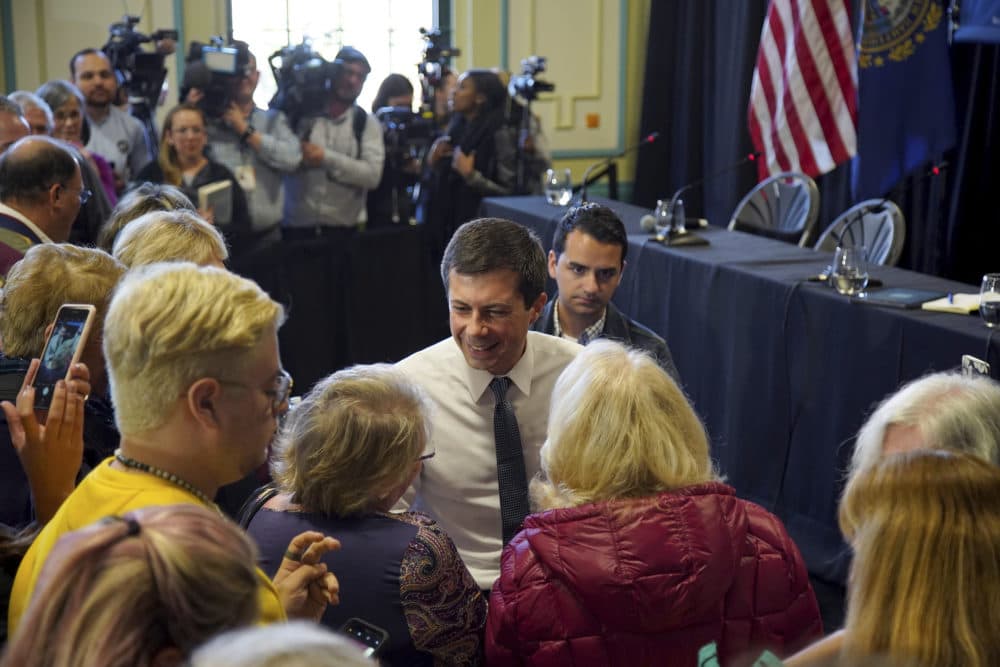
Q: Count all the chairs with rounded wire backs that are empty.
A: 2